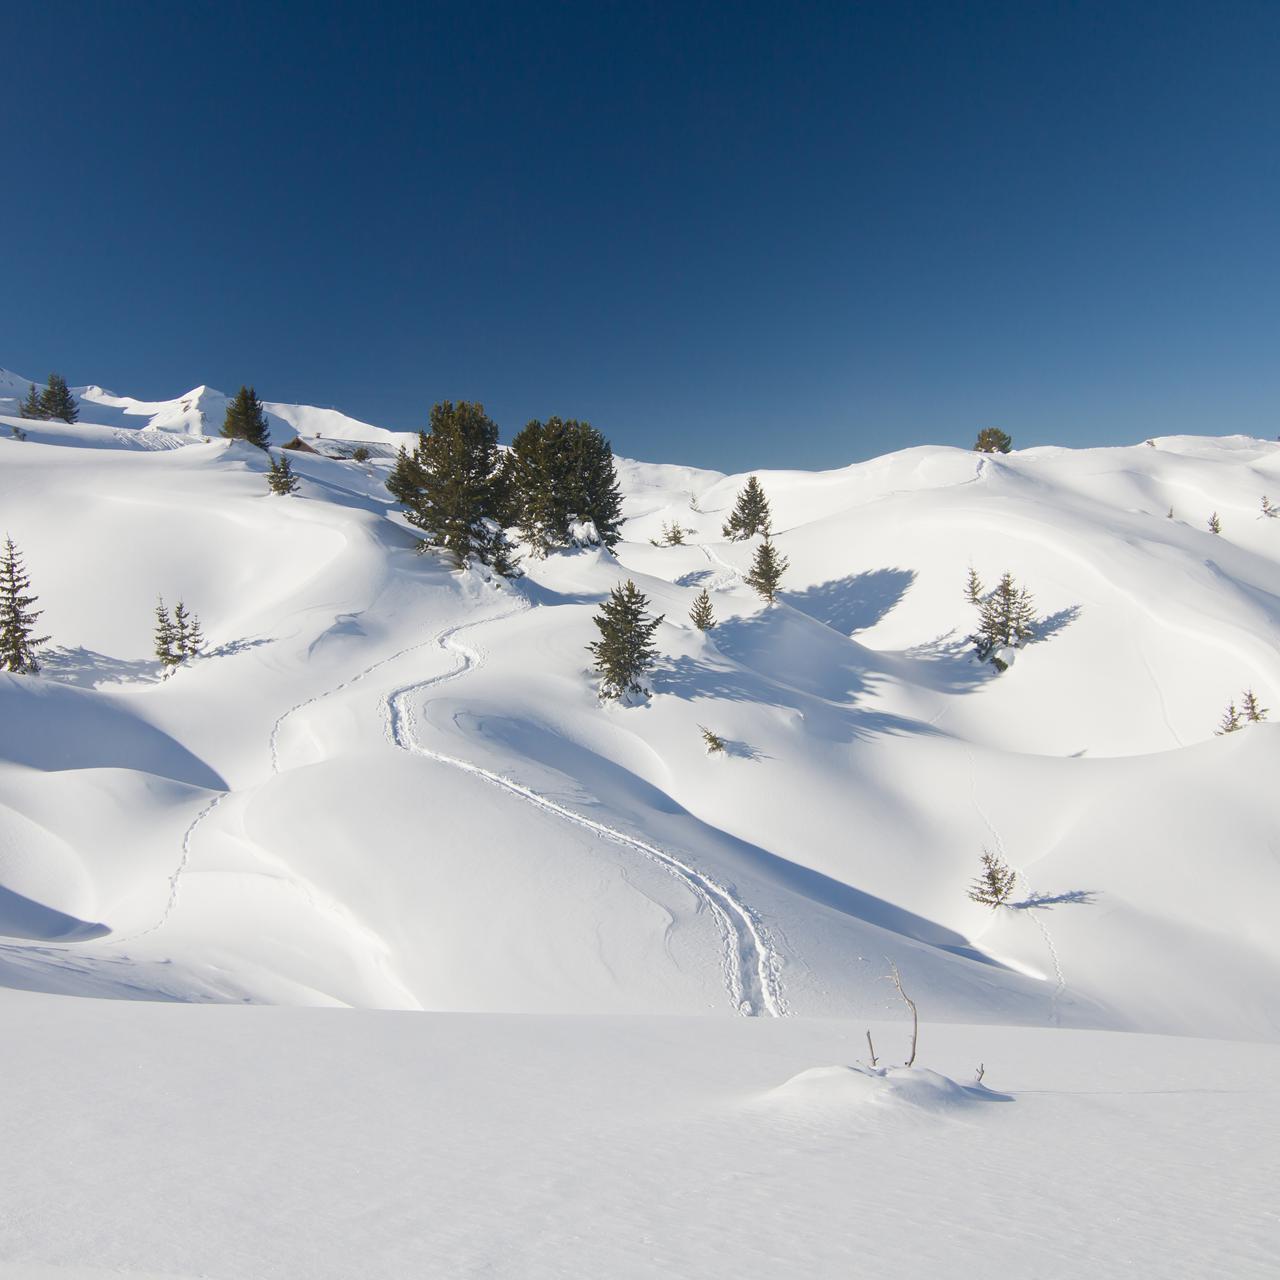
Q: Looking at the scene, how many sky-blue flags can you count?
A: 0